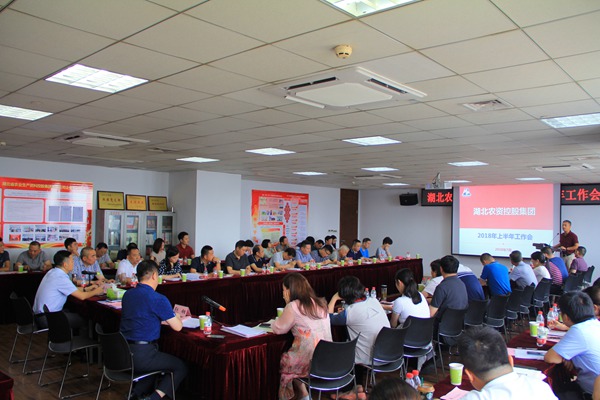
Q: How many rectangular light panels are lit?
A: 13